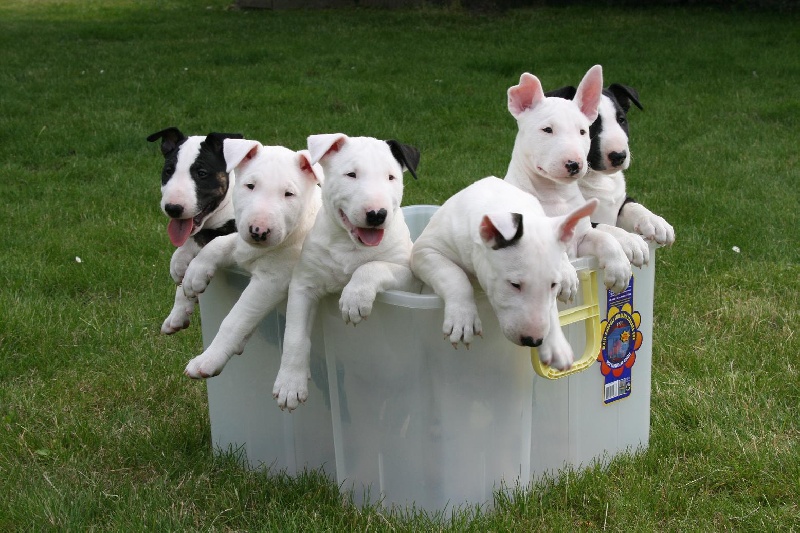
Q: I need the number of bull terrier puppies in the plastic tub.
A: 6